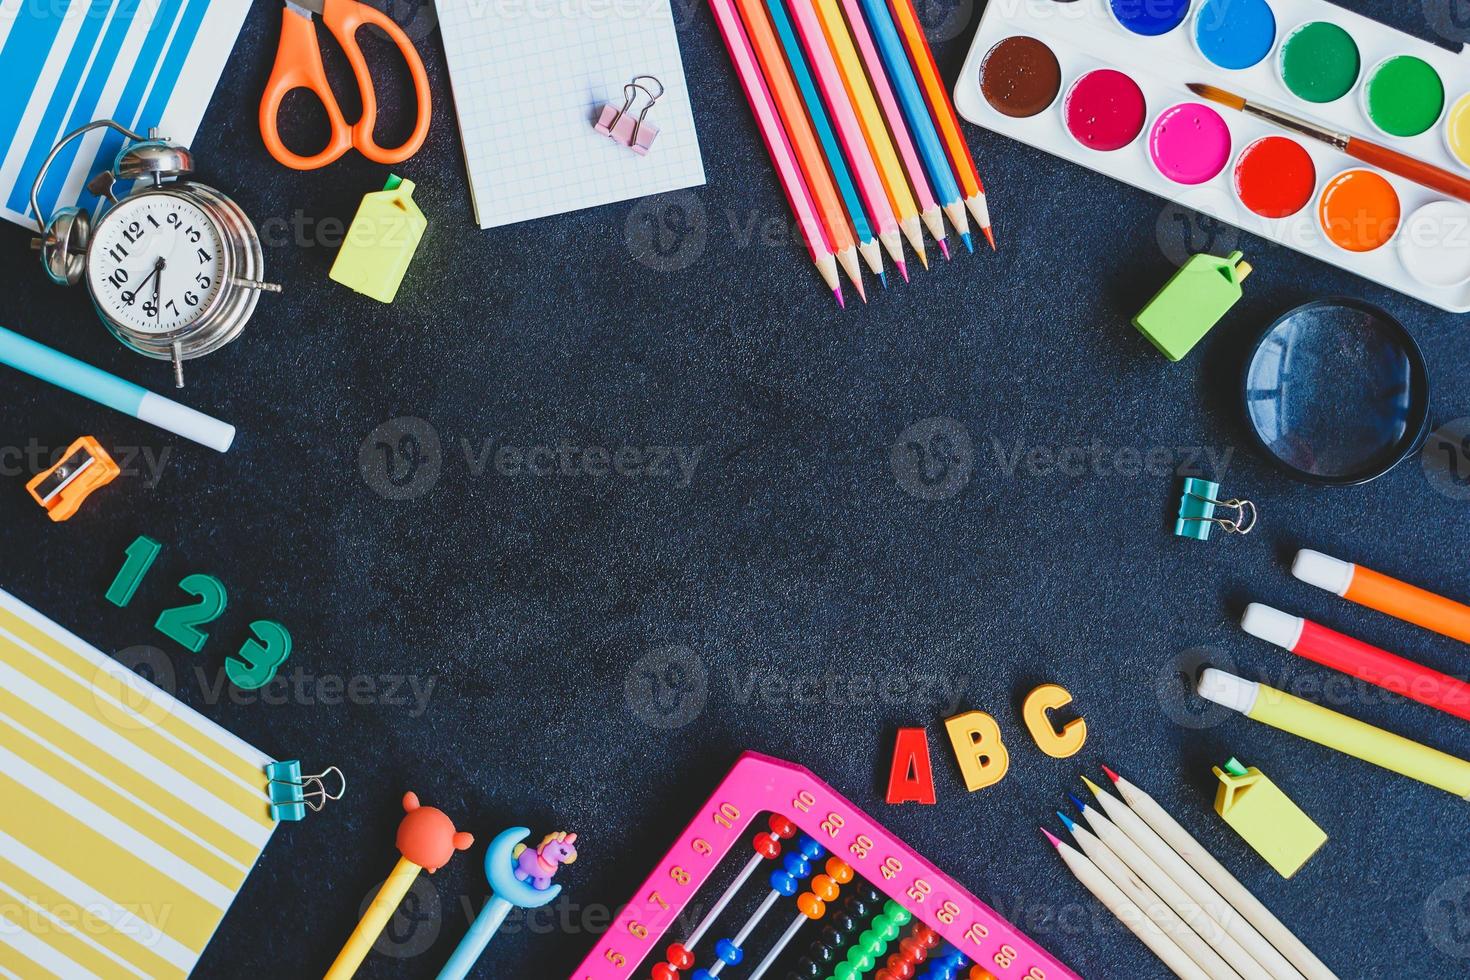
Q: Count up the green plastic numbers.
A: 3